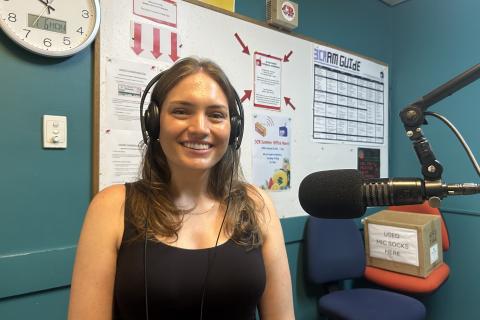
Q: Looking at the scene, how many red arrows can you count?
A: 7